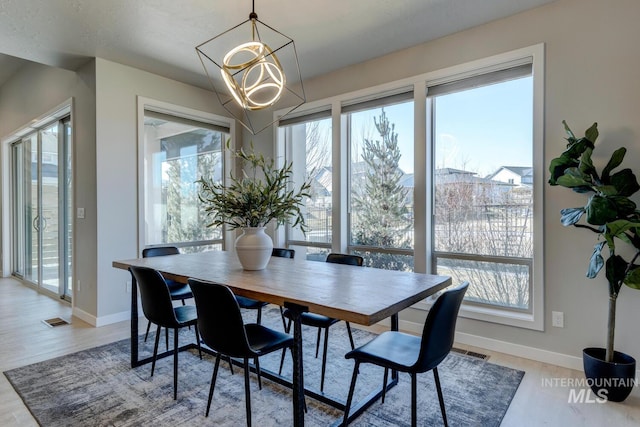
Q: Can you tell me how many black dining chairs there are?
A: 6